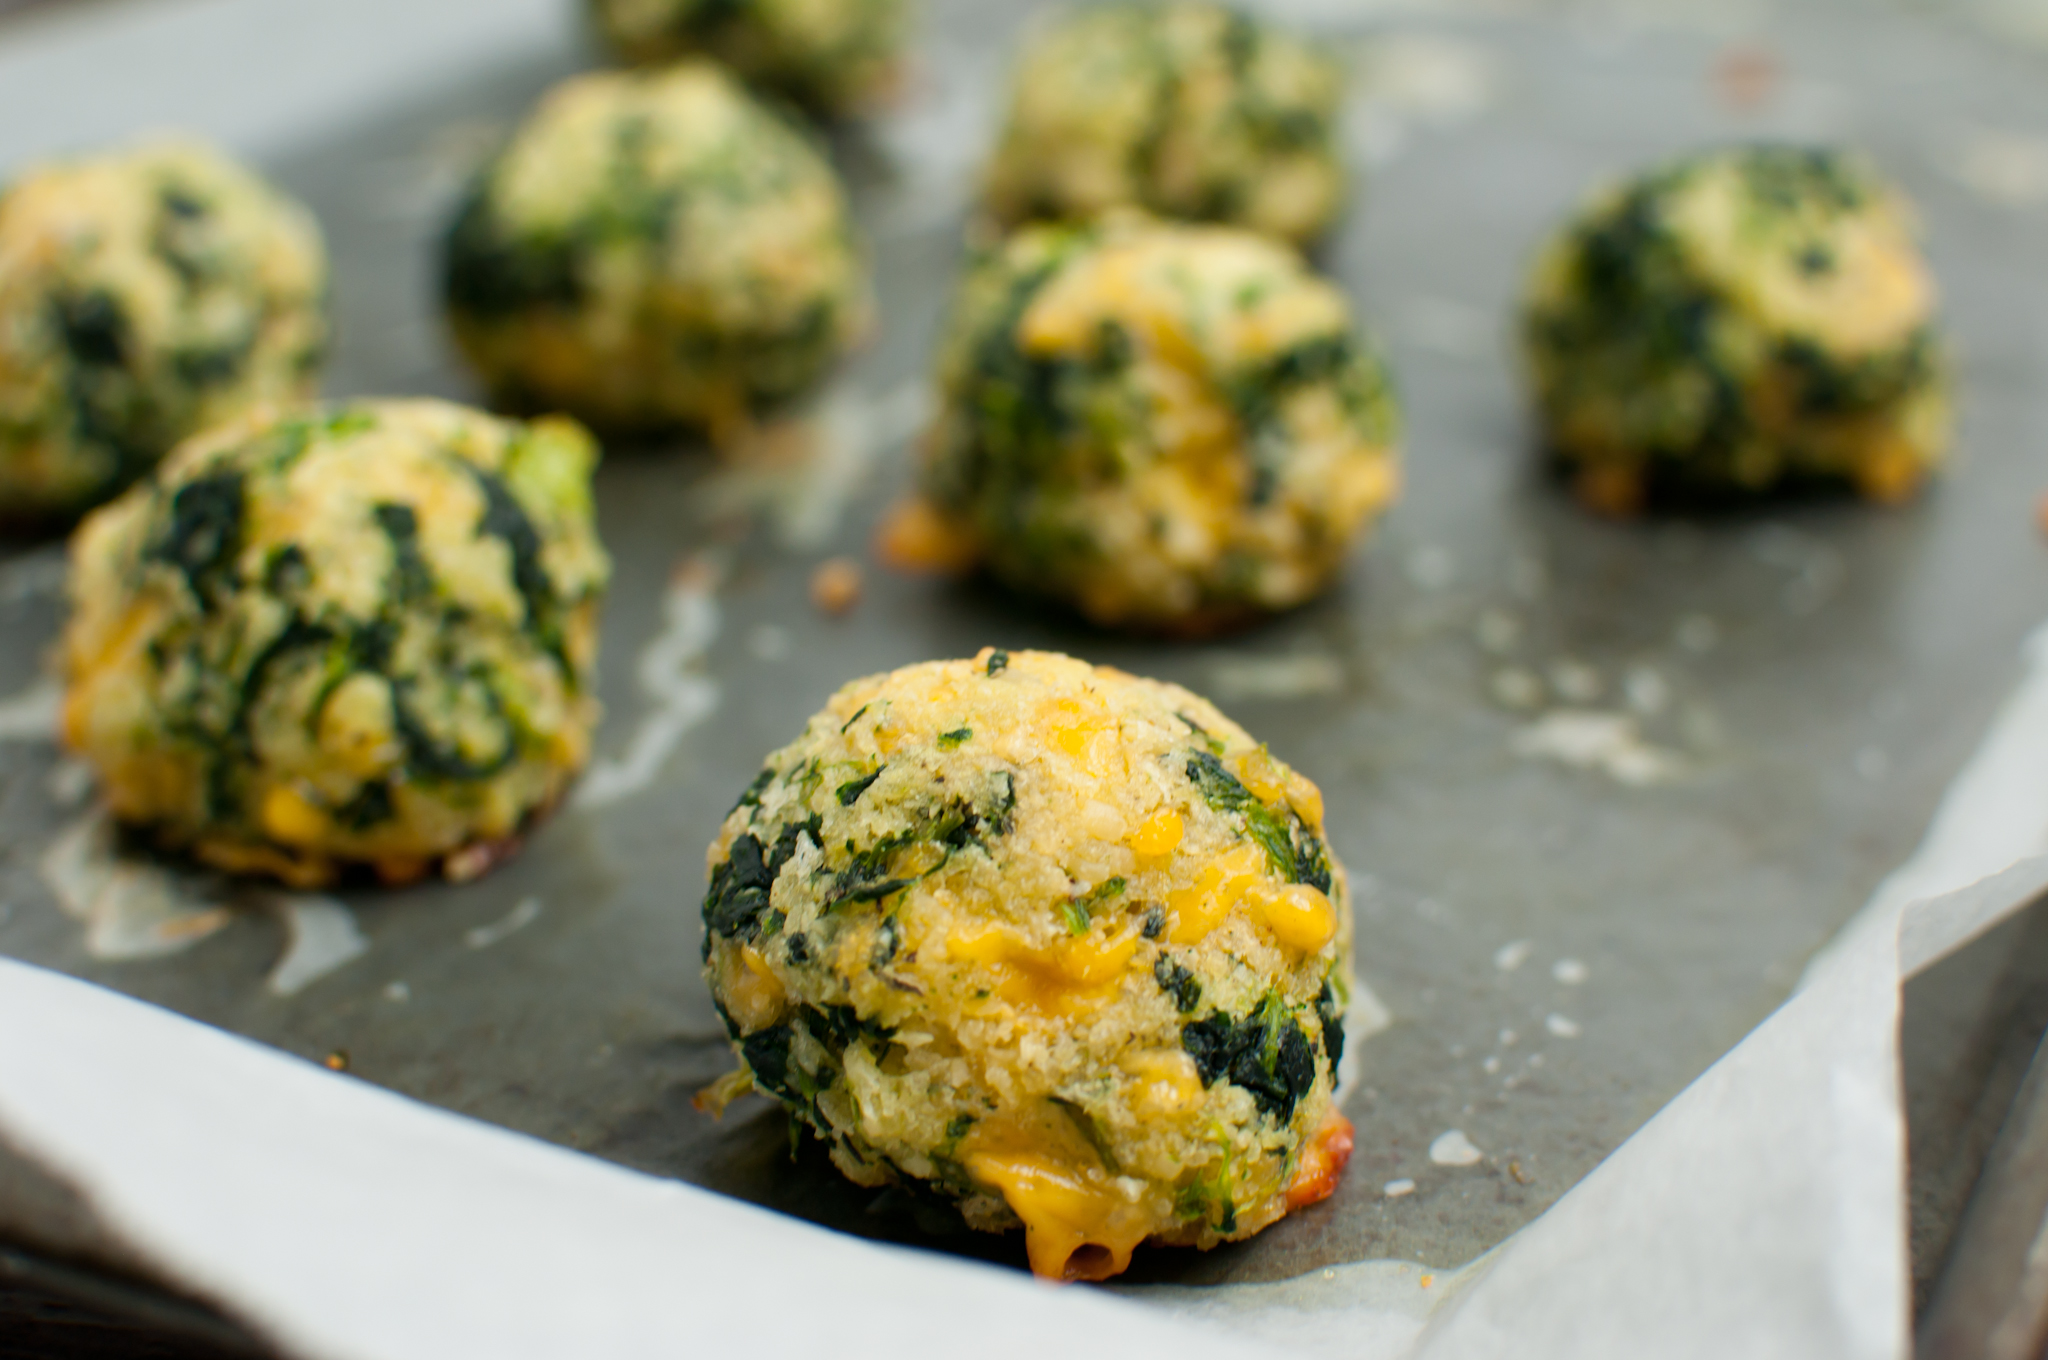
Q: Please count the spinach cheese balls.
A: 8